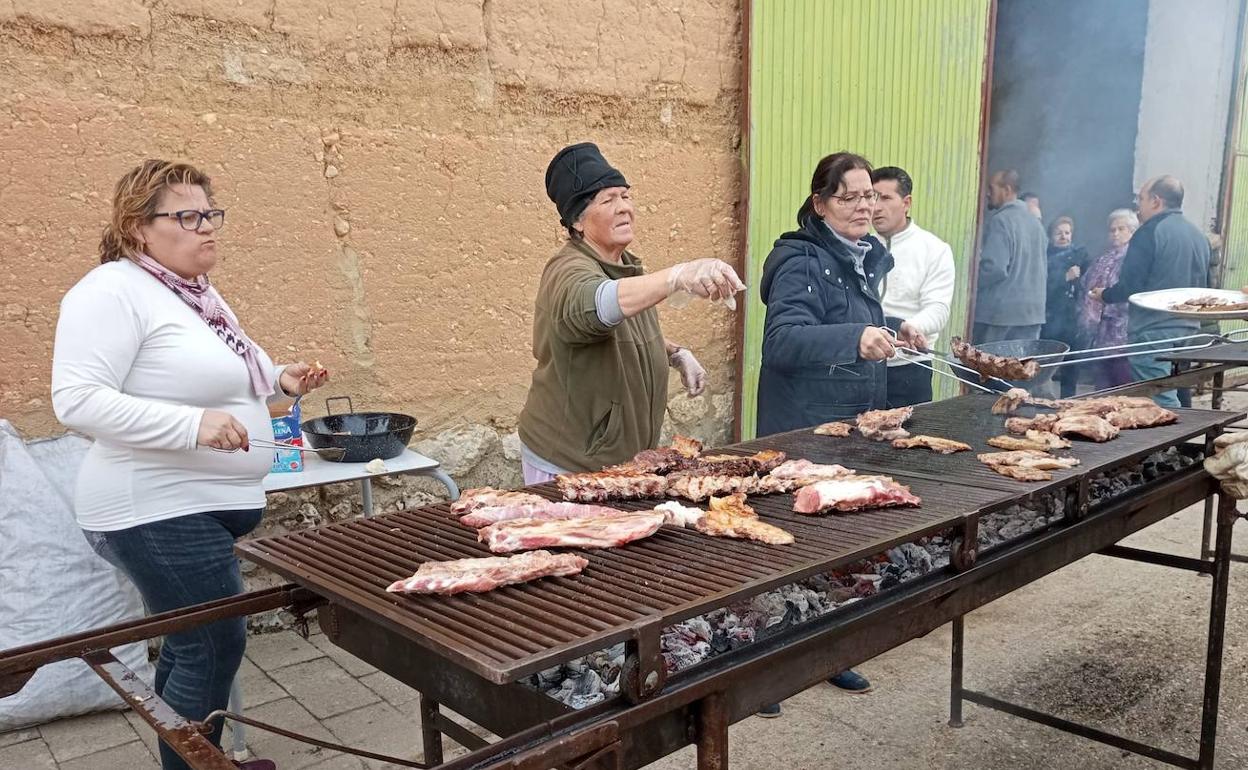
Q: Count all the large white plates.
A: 1